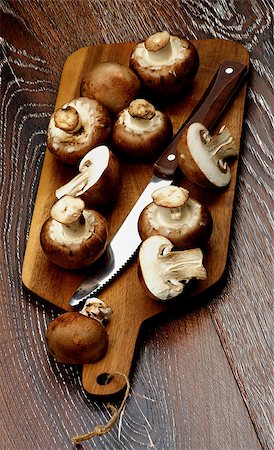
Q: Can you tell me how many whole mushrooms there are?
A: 7